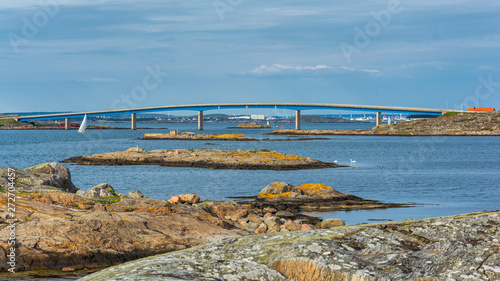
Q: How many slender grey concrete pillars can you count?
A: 5